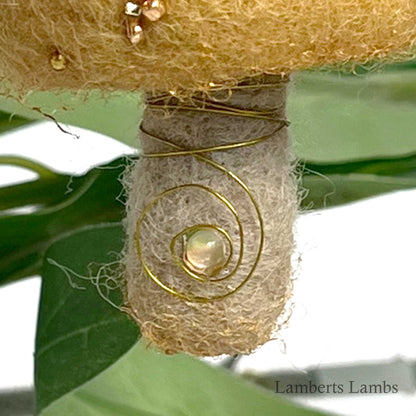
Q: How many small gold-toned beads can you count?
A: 4